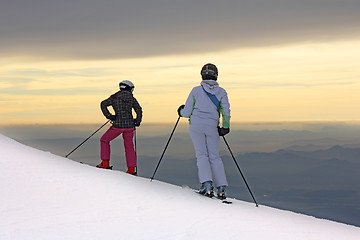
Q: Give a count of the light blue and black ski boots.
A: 2